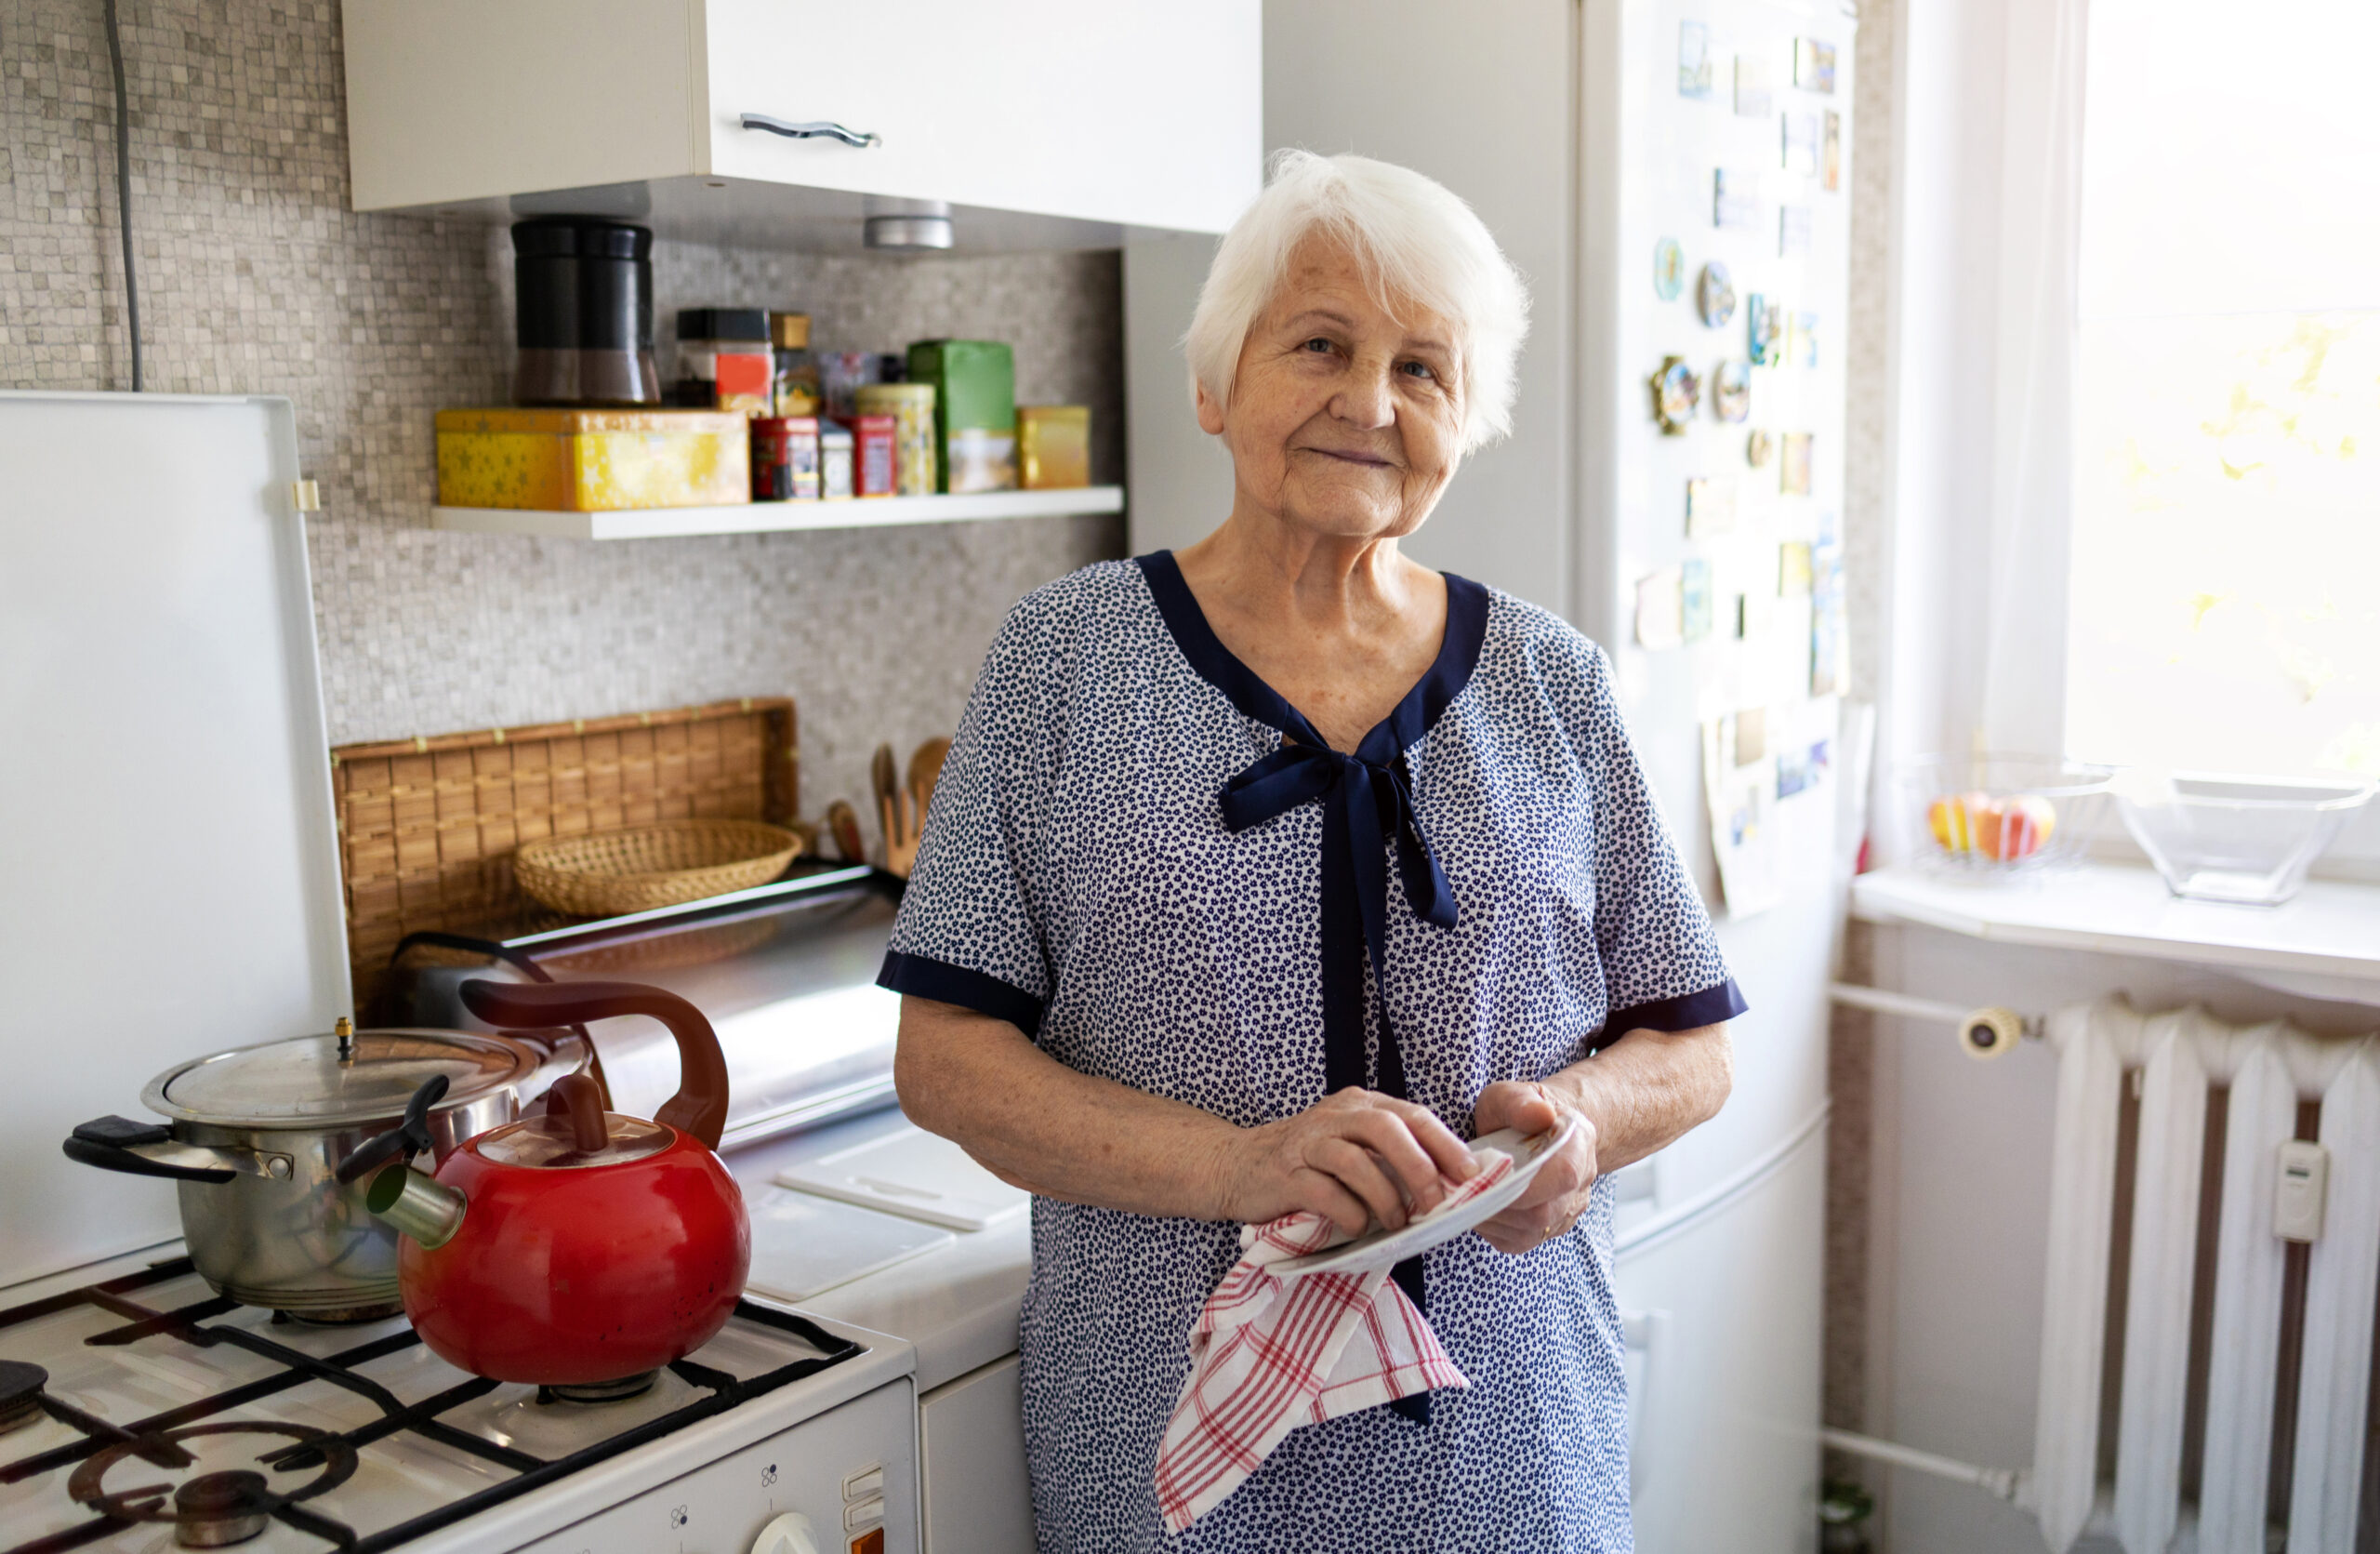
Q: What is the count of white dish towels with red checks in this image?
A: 1